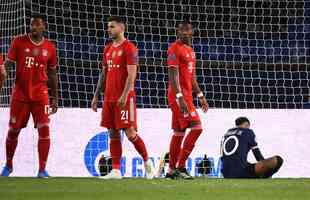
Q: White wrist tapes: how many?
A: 2